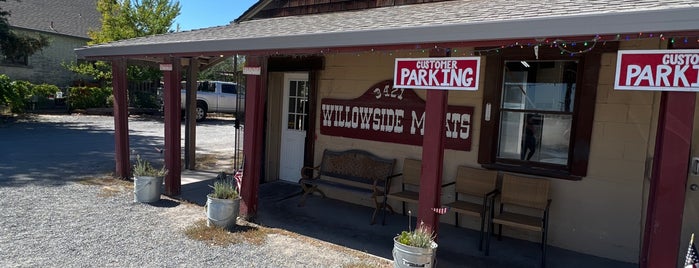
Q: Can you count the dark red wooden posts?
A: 5